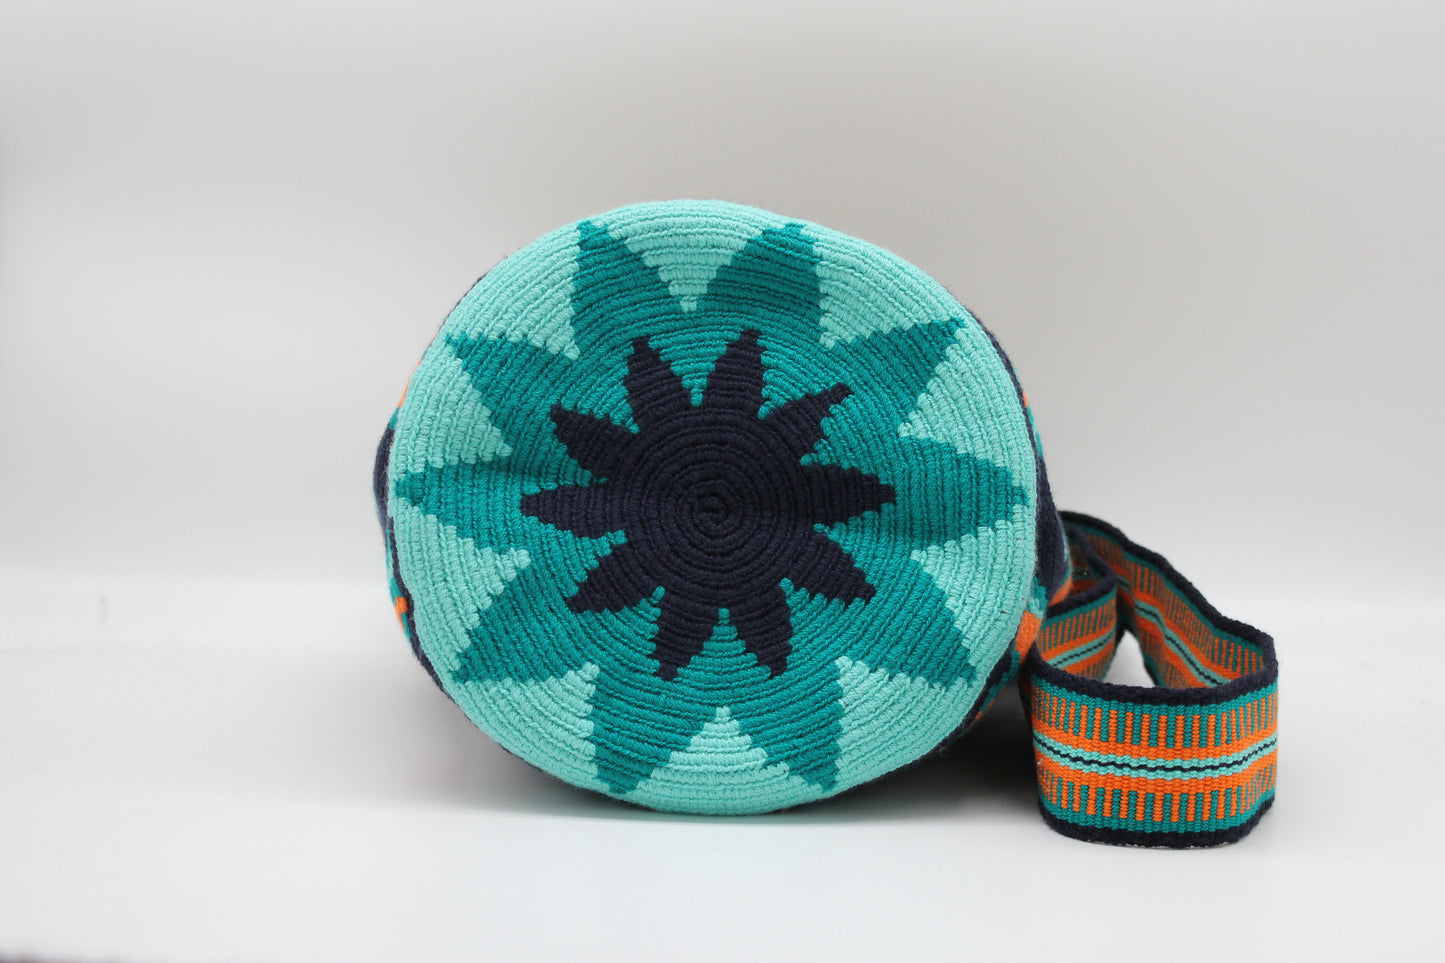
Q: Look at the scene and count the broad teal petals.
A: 10